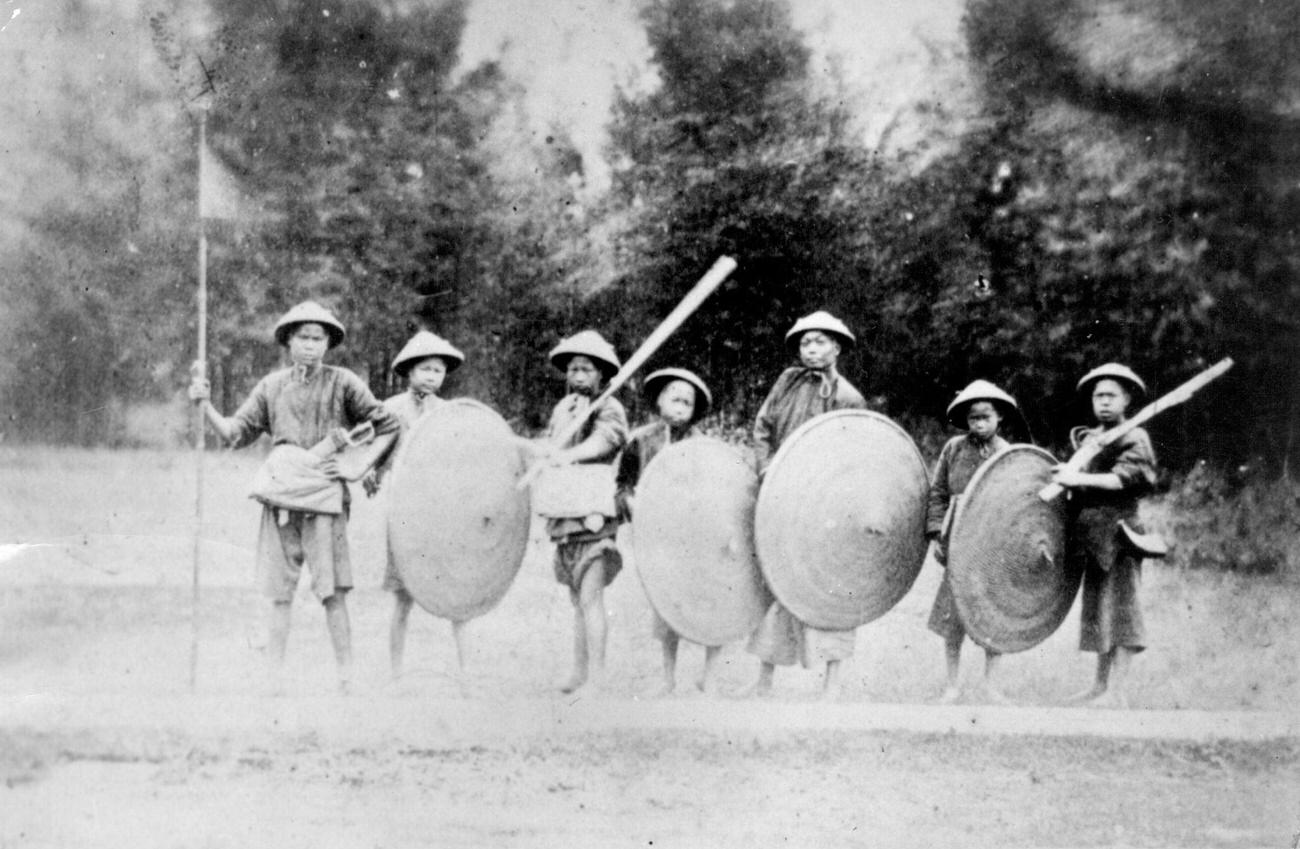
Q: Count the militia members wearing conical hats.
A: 7